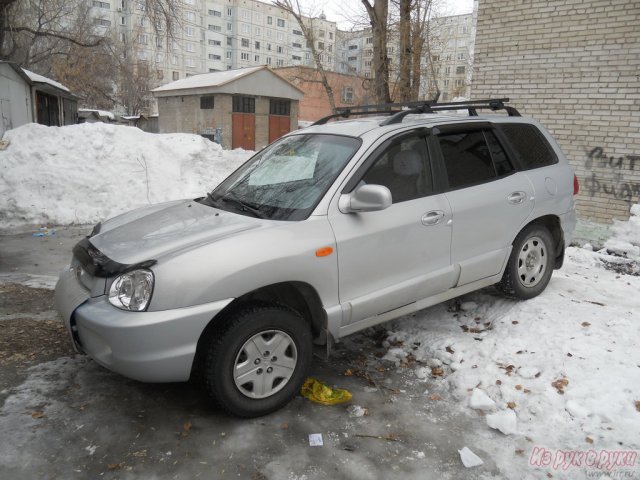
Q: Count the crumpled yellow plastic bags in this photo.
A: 1